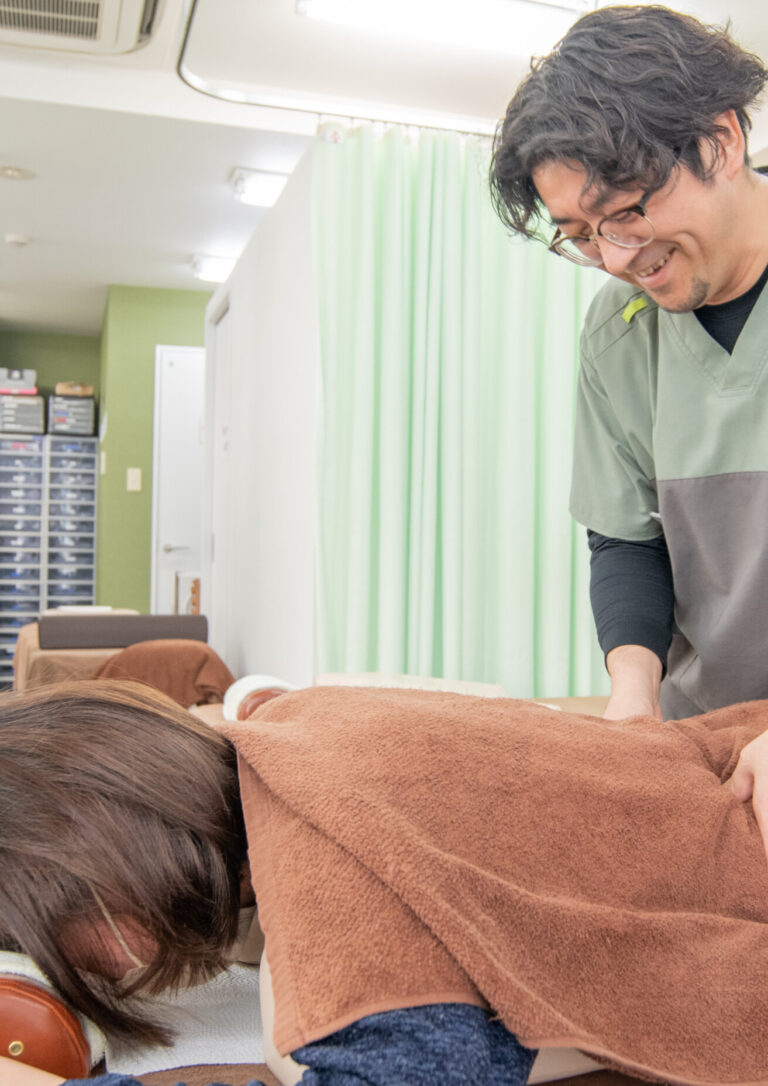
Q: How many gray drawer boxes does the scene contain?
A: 2